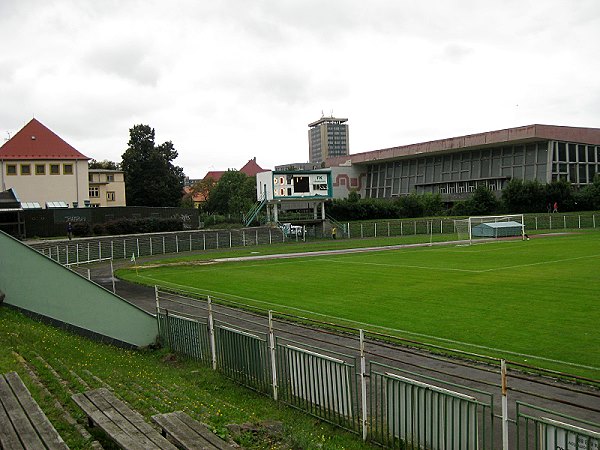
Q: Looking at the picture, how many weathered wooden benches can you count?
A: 3